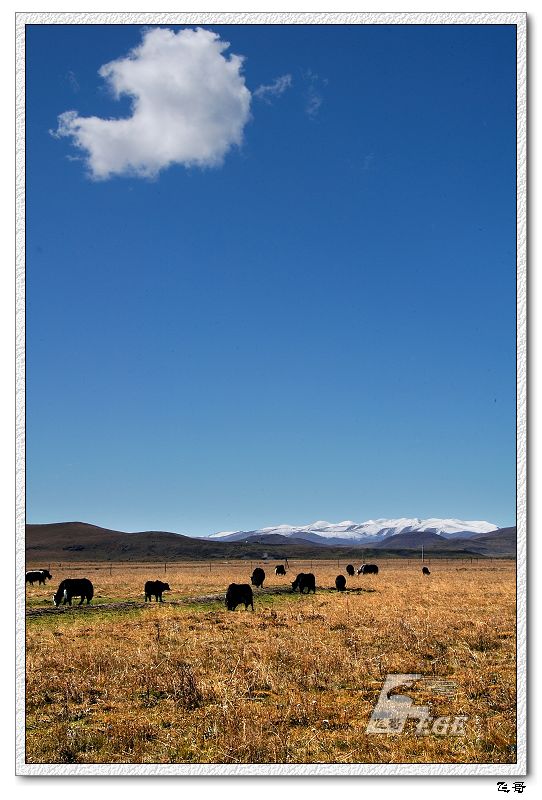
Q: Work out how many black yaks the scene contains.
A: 11